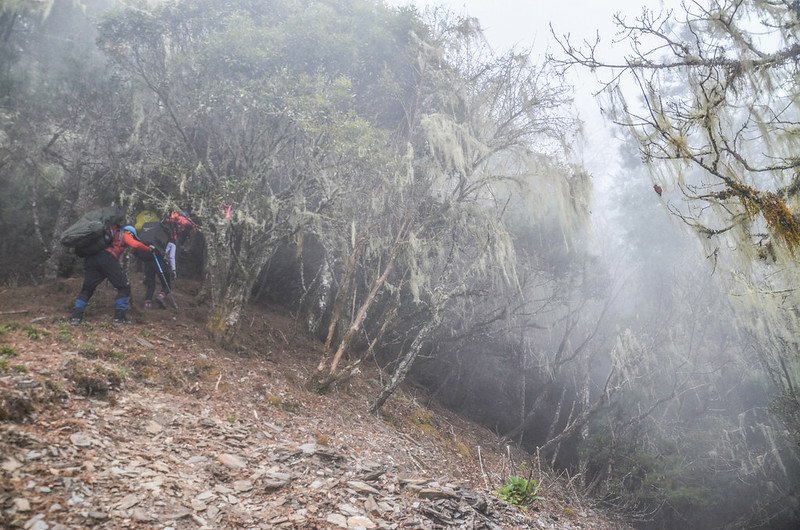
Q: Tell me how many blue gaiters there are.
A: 2